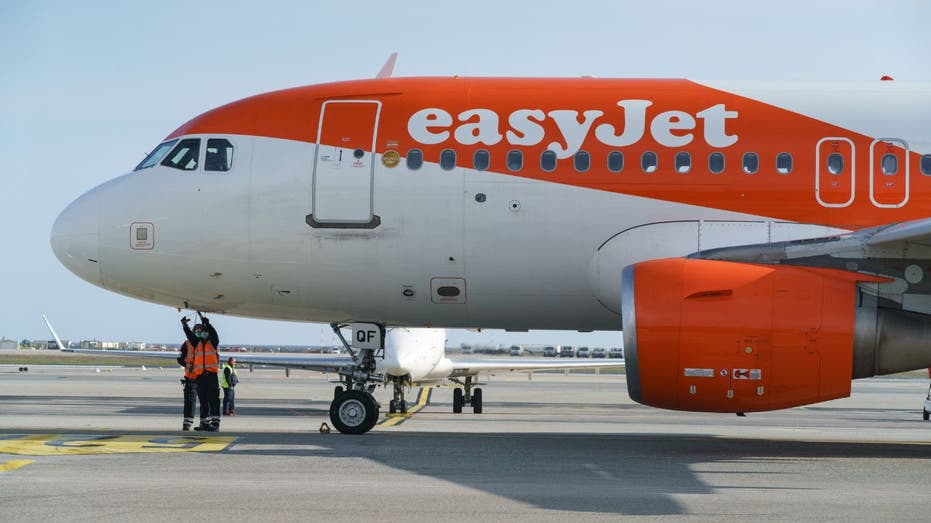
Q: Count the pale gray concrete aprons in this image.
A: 1